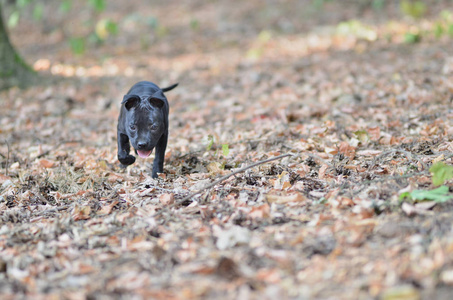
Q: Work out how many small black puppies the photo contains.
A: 1